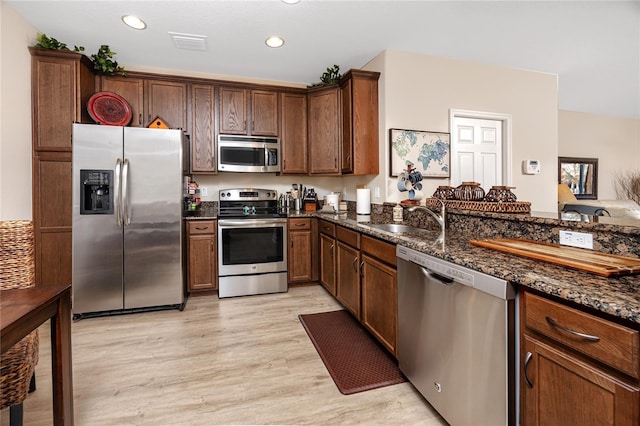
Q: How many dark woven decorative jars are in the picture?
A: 3